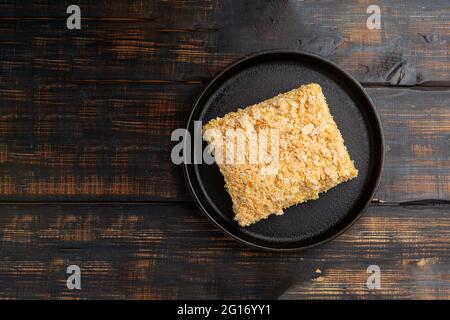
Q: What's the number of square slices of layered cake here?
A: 1